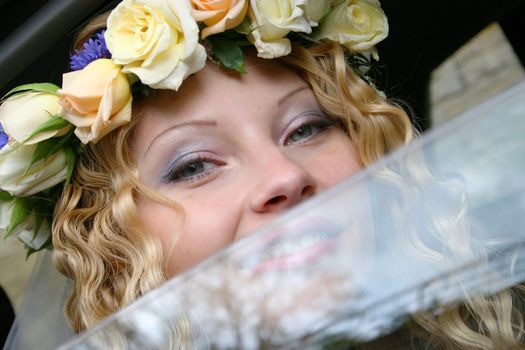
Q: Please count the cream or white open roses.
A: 3